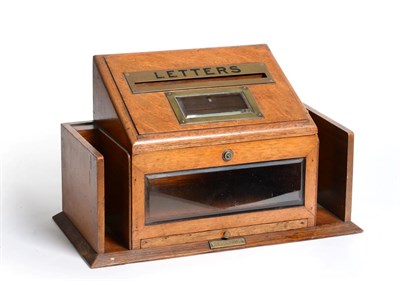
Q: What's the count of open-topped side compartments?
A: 2